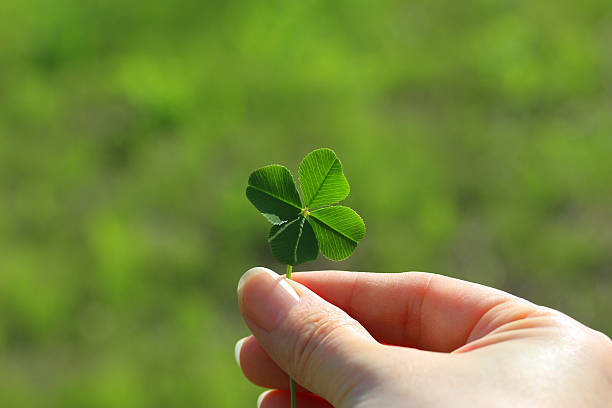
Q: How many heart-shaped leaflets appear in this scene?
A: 4